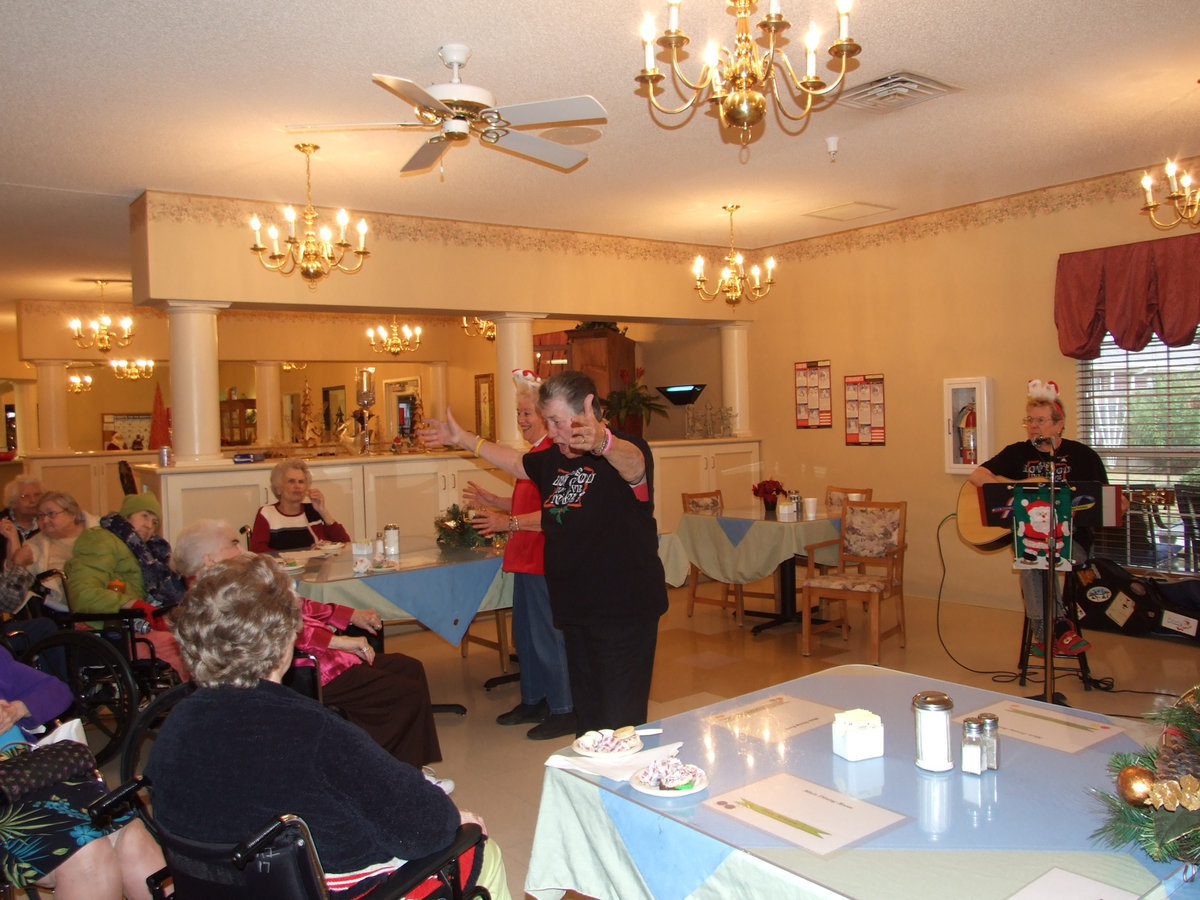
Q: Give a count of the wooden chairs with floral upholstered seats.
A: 3